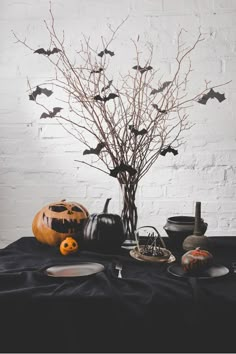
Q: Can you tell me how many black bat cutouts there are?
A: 15